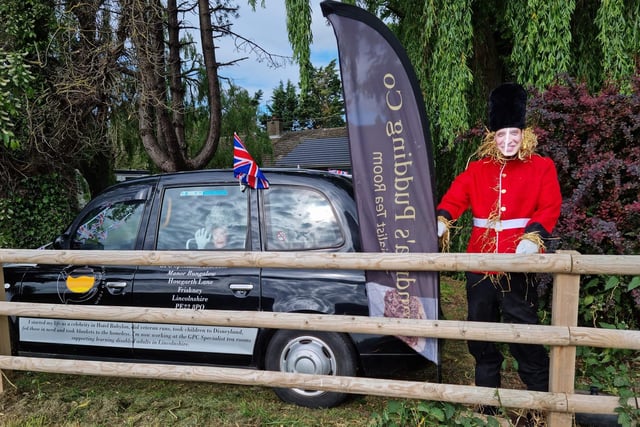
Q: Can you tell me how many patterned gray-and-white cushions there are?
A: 0